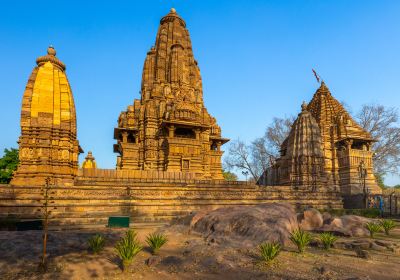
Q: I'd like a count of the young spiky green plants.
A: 8